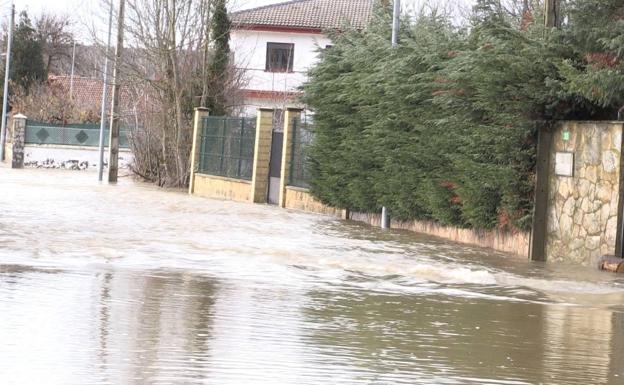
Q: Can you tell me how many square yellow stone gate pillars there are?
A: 3